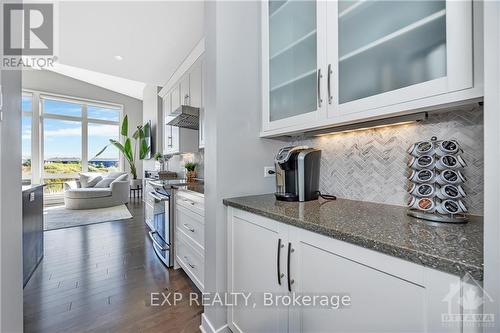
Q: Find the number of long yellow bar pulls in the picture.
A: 0